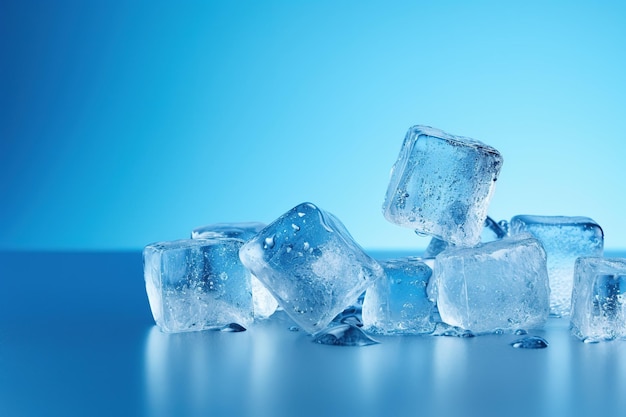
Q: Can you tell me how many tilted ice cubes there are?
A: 2